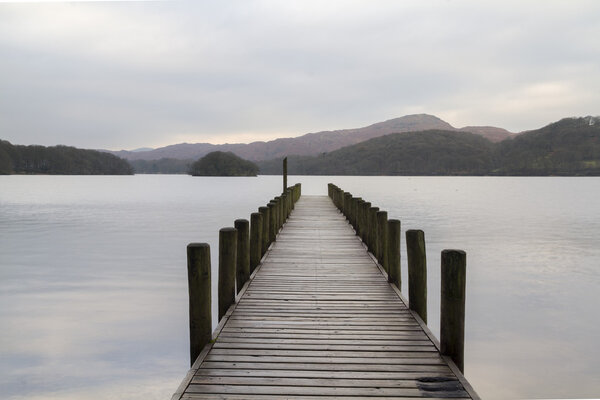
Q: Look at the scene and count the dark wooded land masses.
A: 3